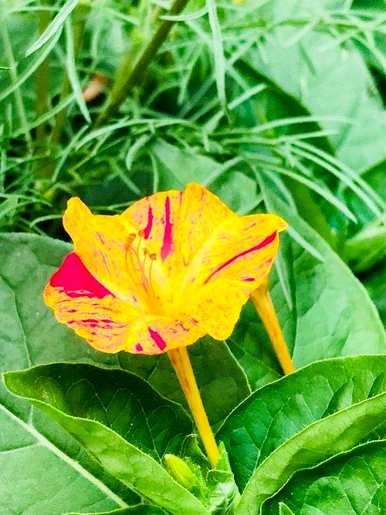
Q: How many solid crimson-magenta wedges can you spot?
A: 1